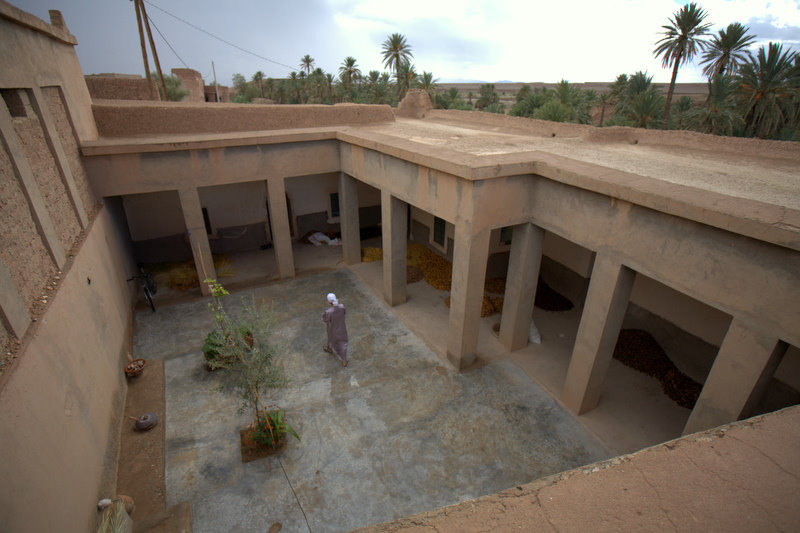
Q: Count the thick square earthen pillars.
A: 8